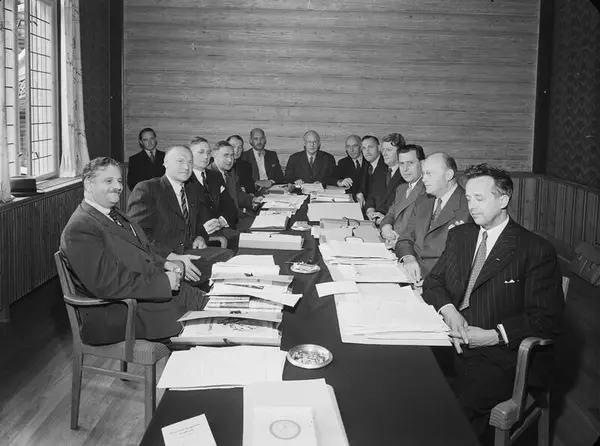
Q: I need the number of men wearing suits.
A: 14